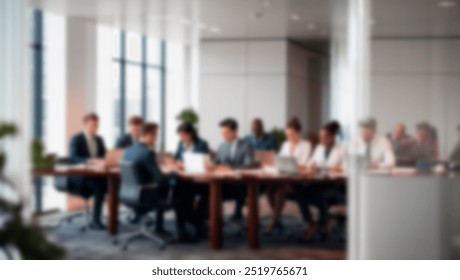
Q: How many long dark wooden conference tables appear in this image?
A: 1